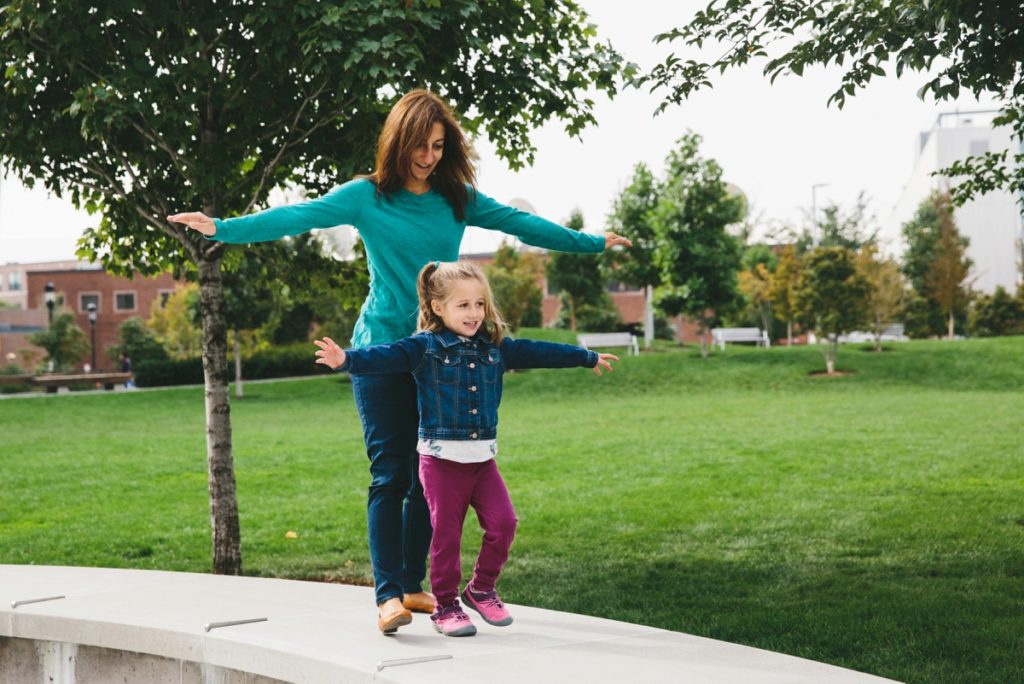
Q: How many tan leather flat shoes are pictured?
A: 2